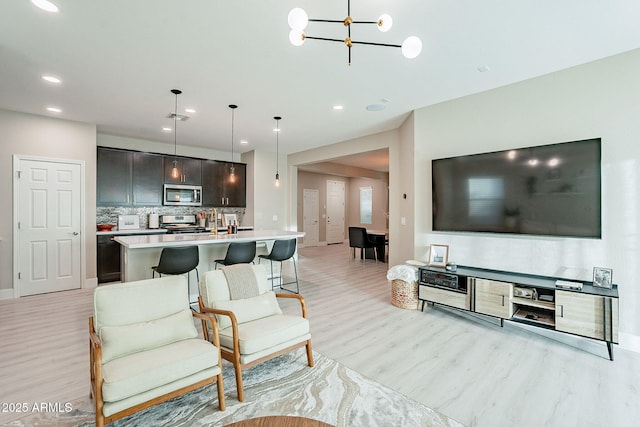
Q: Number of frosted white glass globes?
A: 4